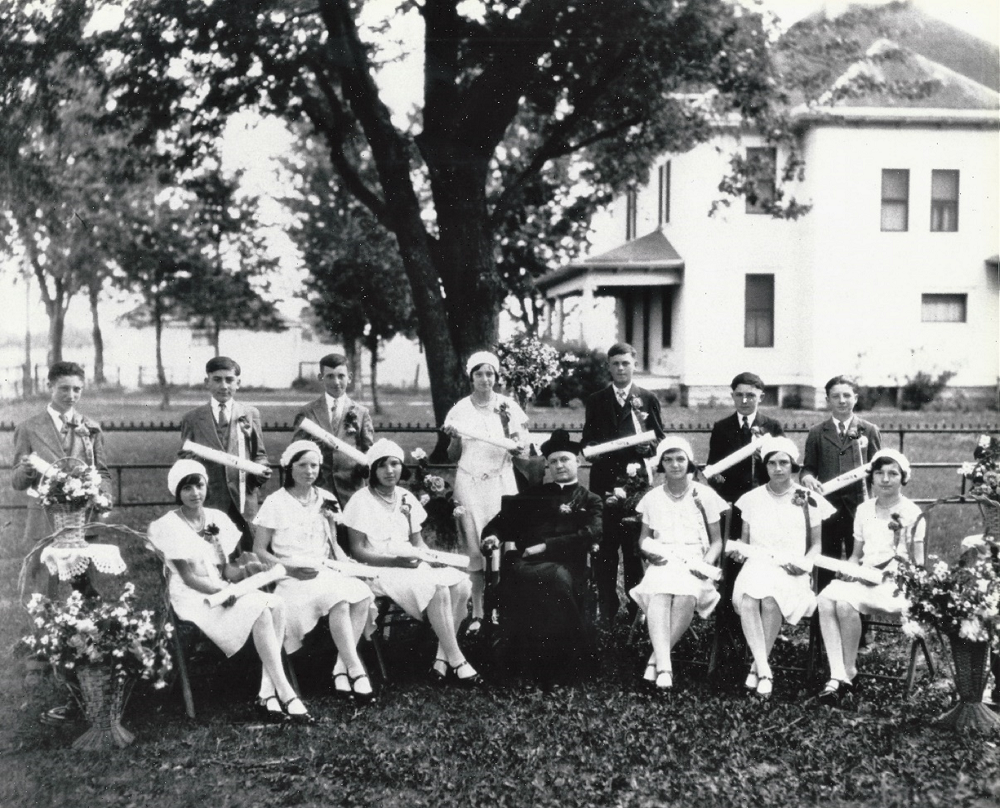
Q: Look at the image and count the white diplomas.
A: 13